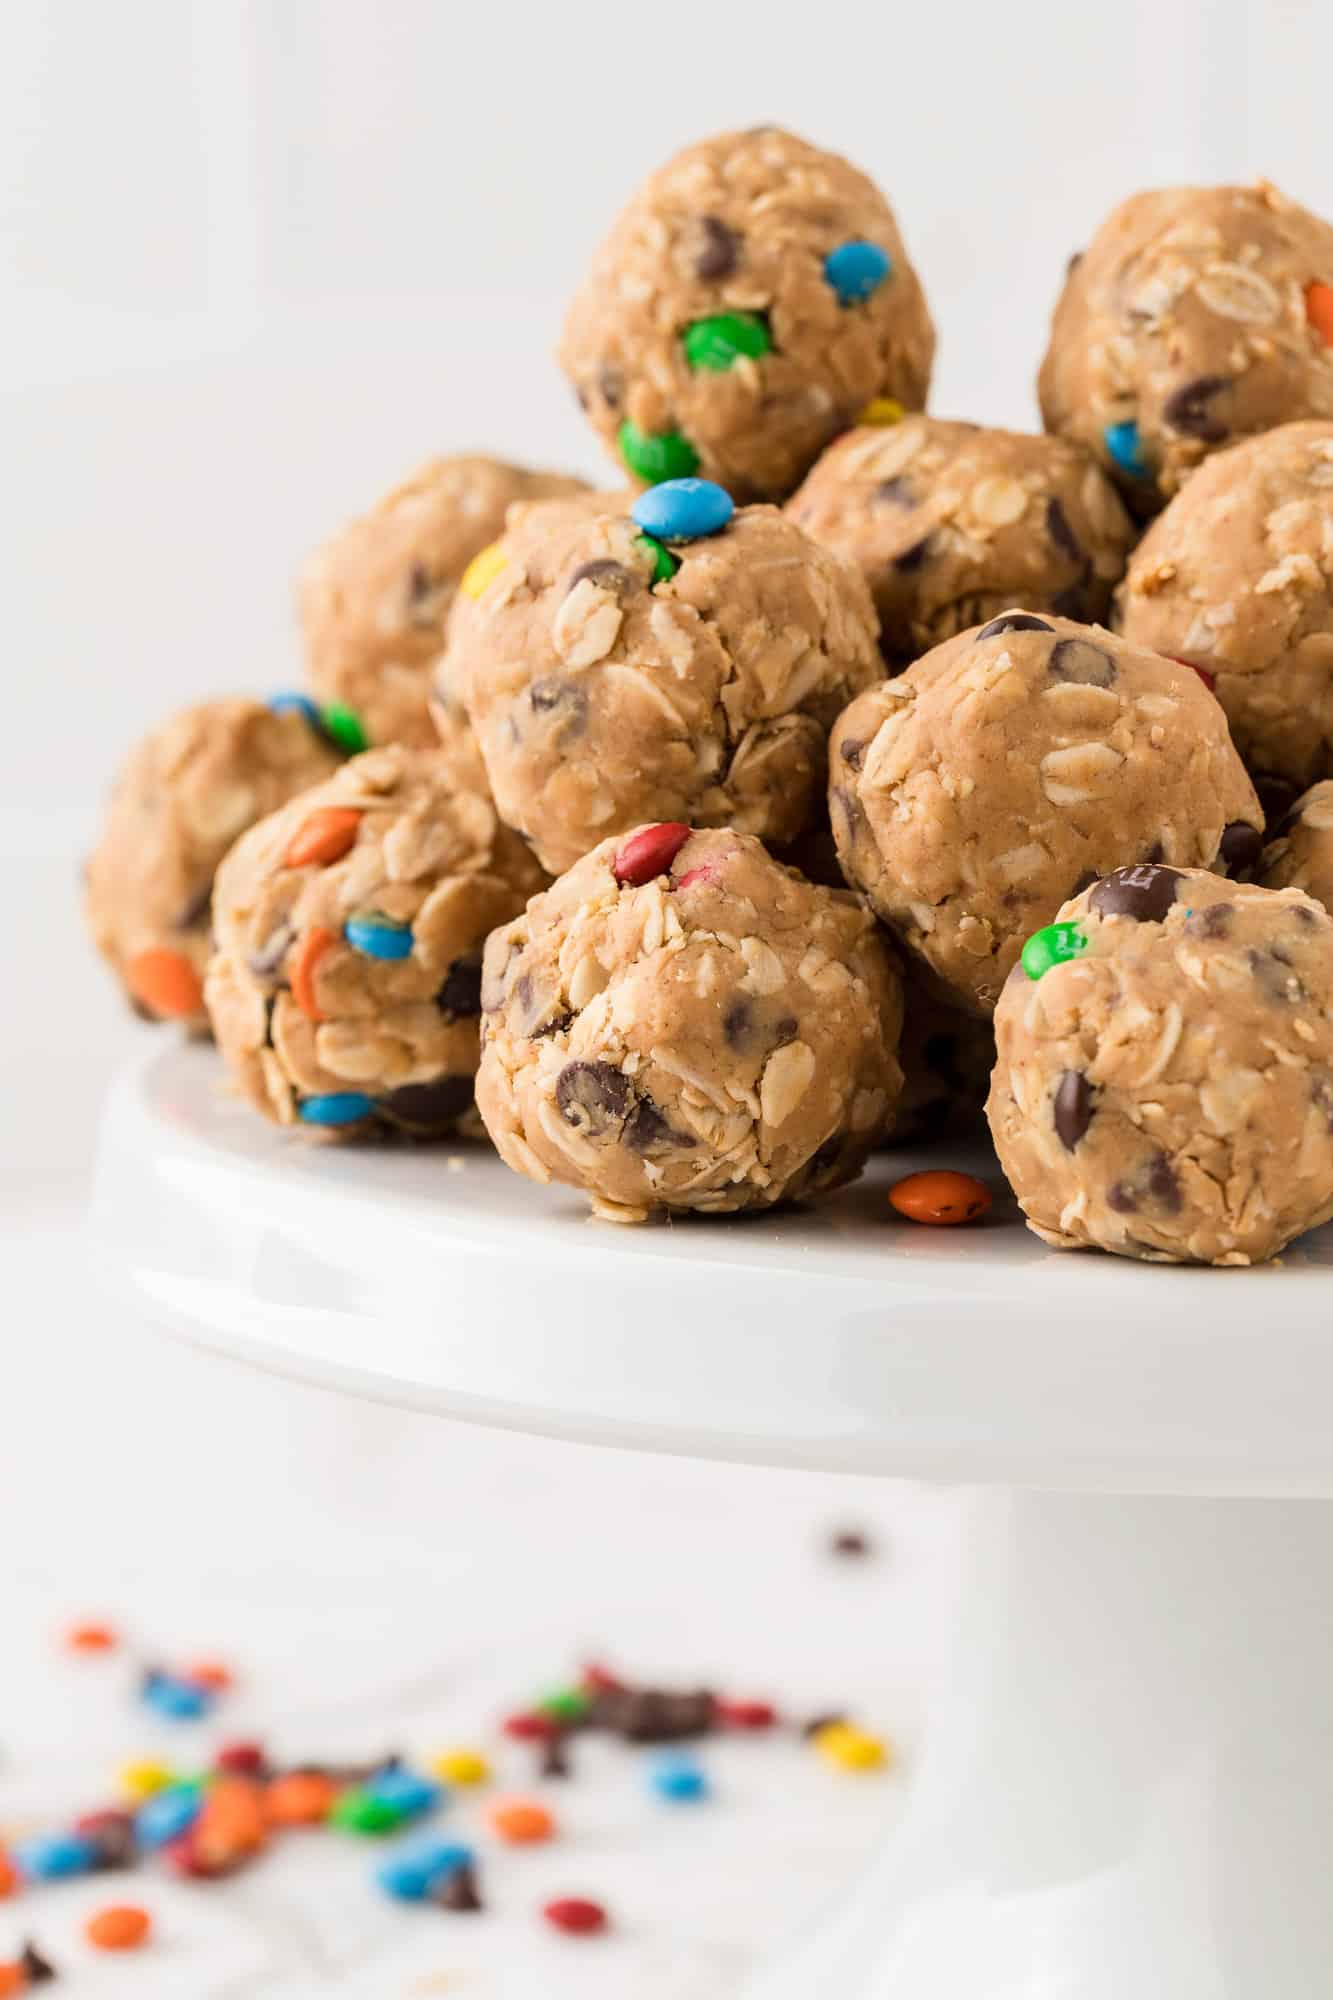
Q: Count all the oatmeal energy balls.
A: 12